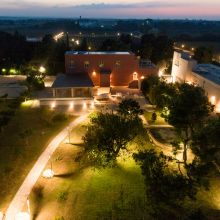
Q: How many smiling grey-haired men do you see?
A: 0